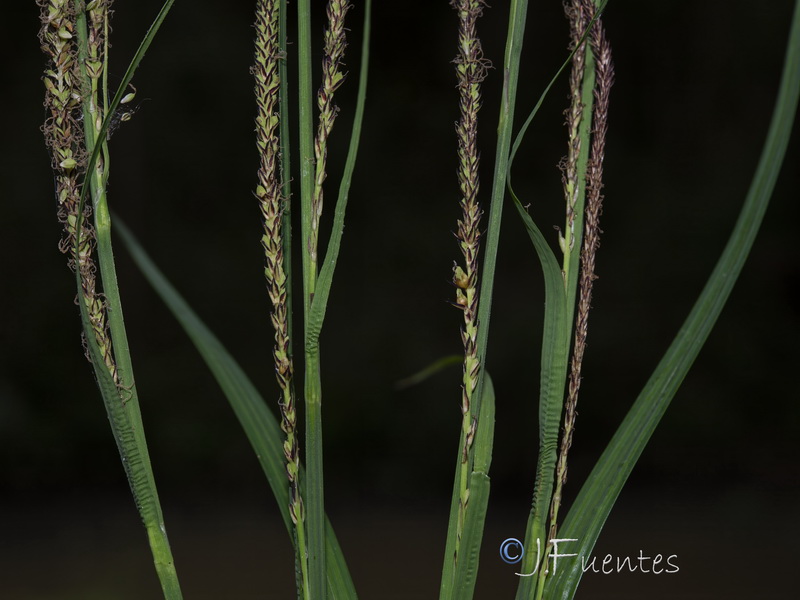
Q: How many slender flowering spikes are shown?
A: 7